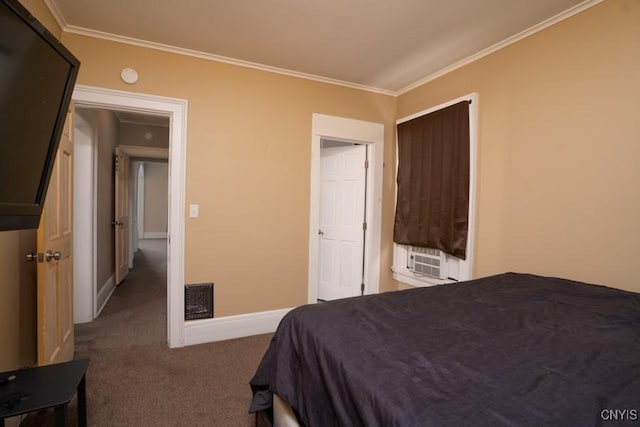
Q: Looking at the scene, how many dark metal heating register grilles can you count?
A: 1